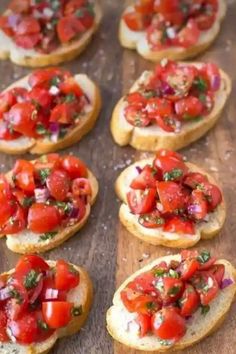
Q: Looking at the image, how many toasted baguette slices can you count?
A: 8